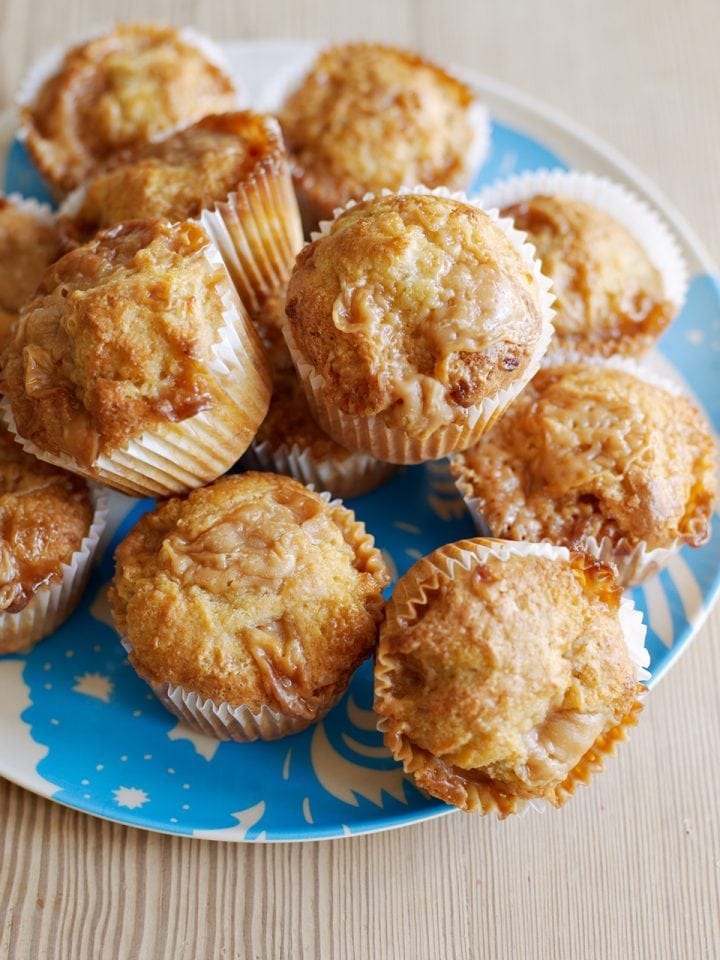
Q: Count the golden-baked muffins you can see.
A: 12